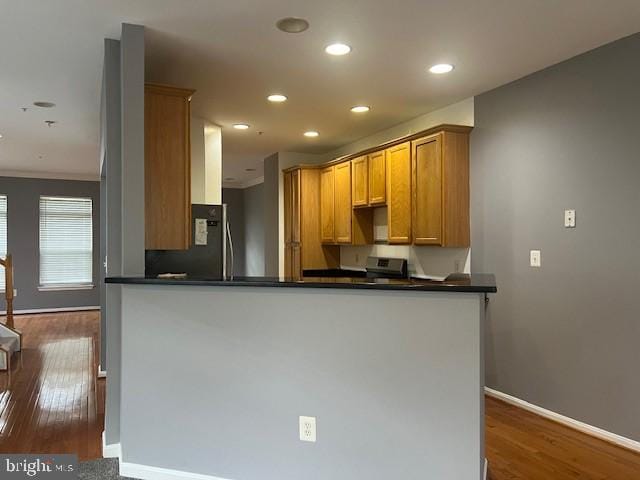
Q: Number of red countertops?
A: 0